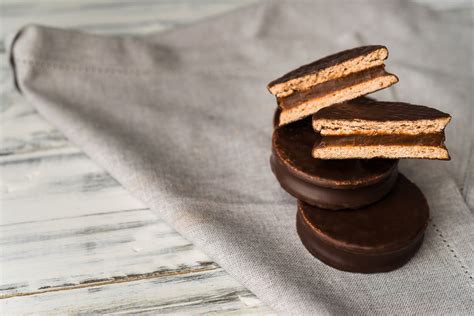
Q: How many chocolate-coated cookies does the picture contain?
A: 4